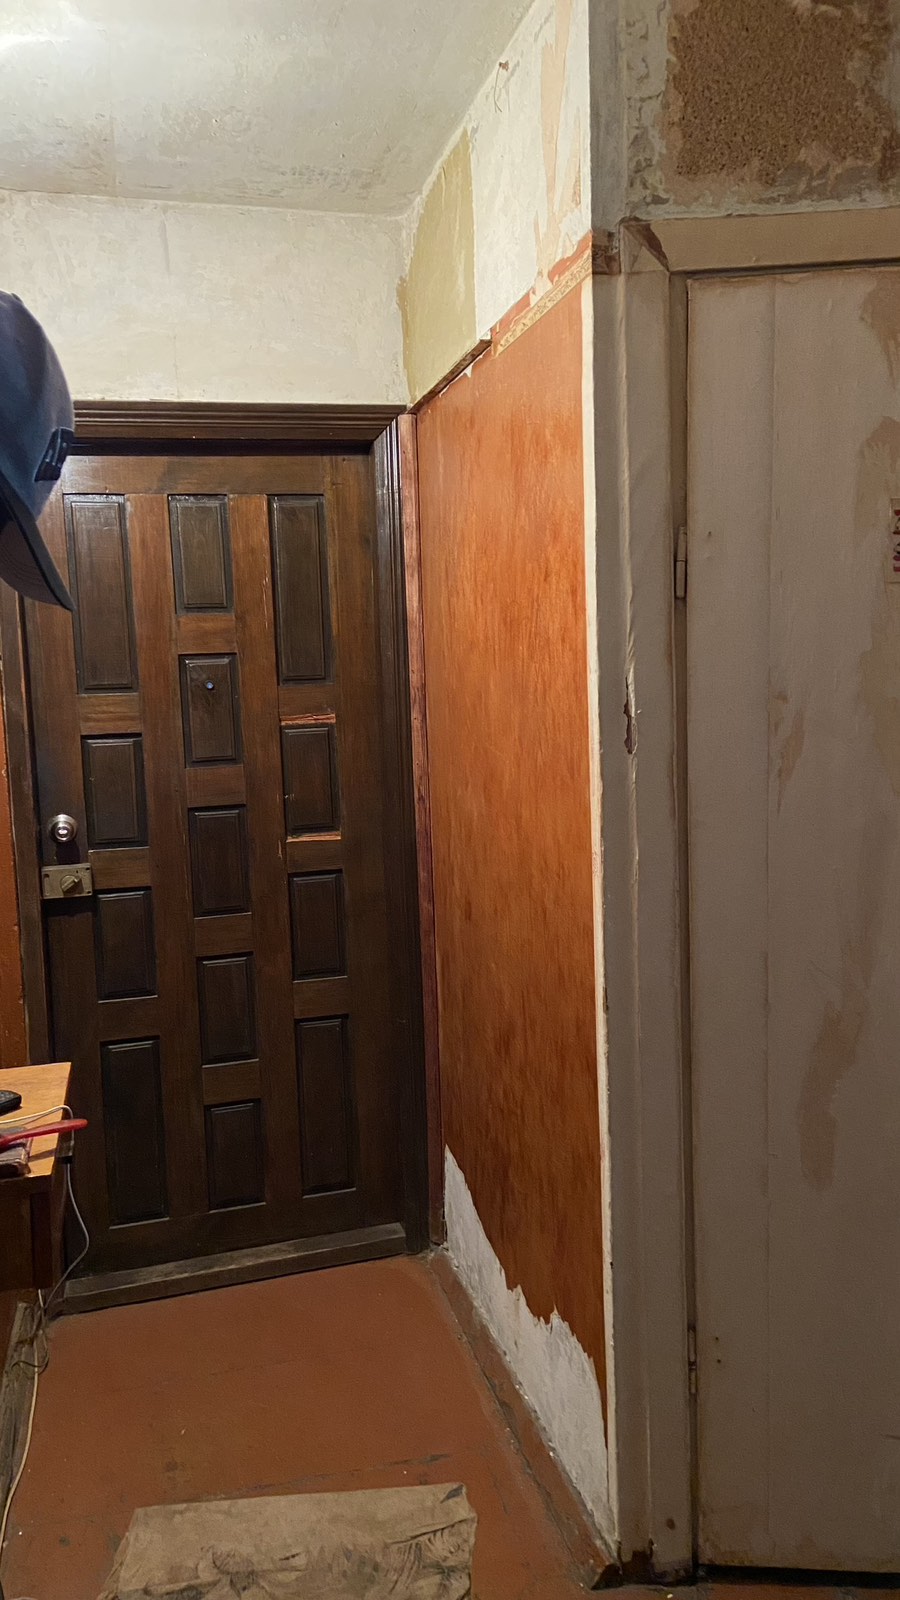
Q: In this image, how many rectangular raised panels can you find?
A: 13